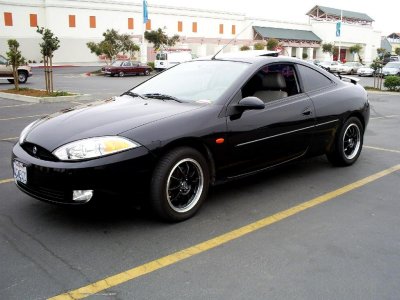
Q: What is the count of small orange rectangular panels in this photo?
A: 10